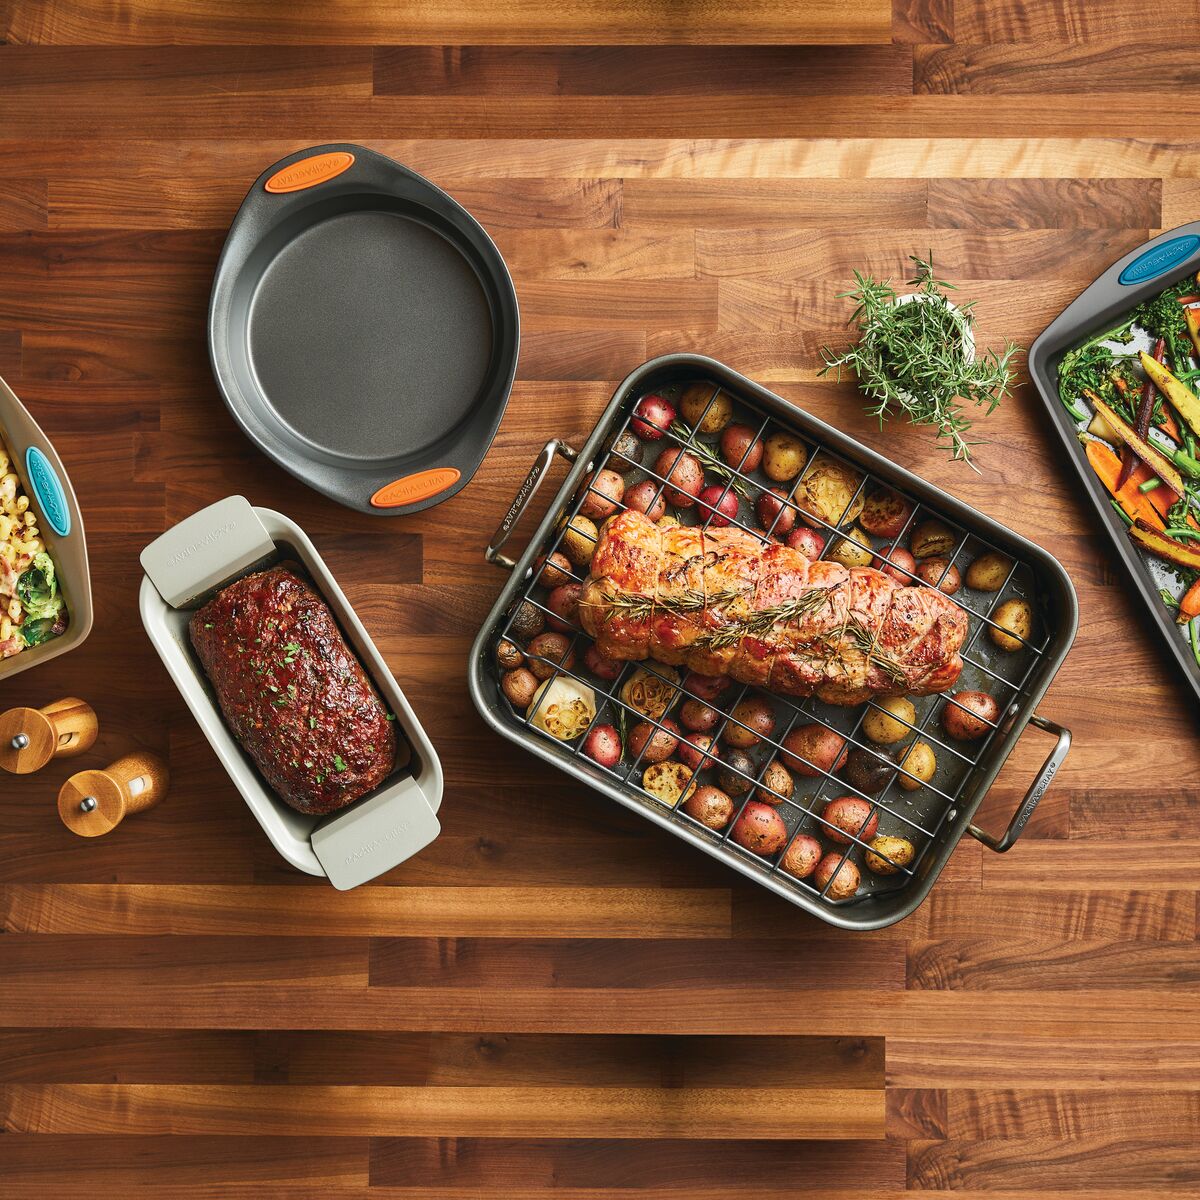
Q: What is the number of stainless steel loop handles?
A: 2